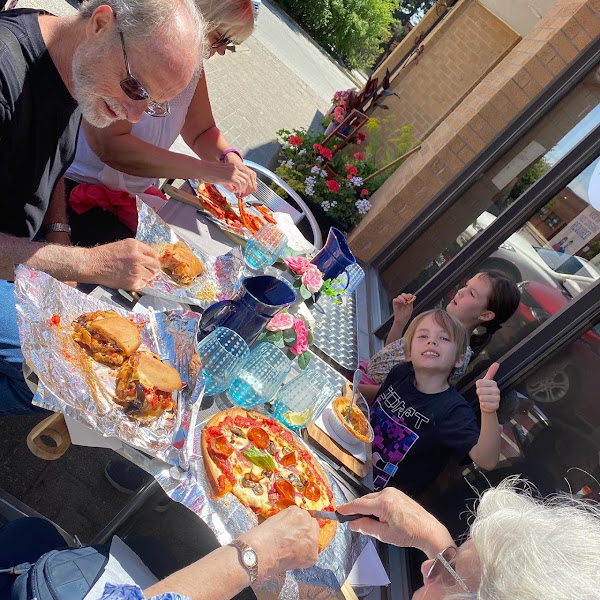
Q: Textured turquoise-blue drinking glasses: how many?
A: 5